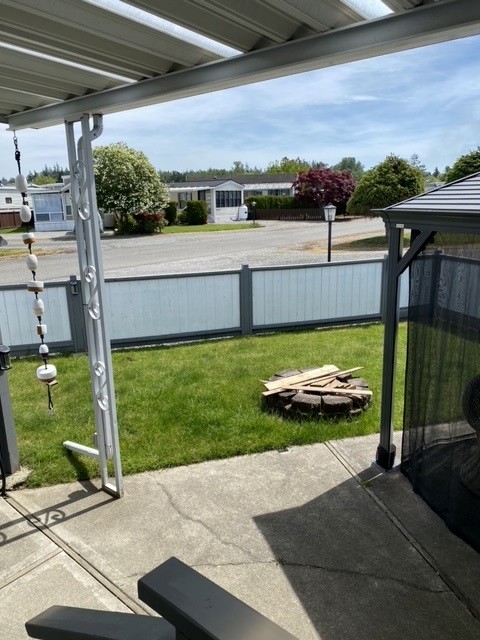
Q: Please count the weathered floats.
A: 9